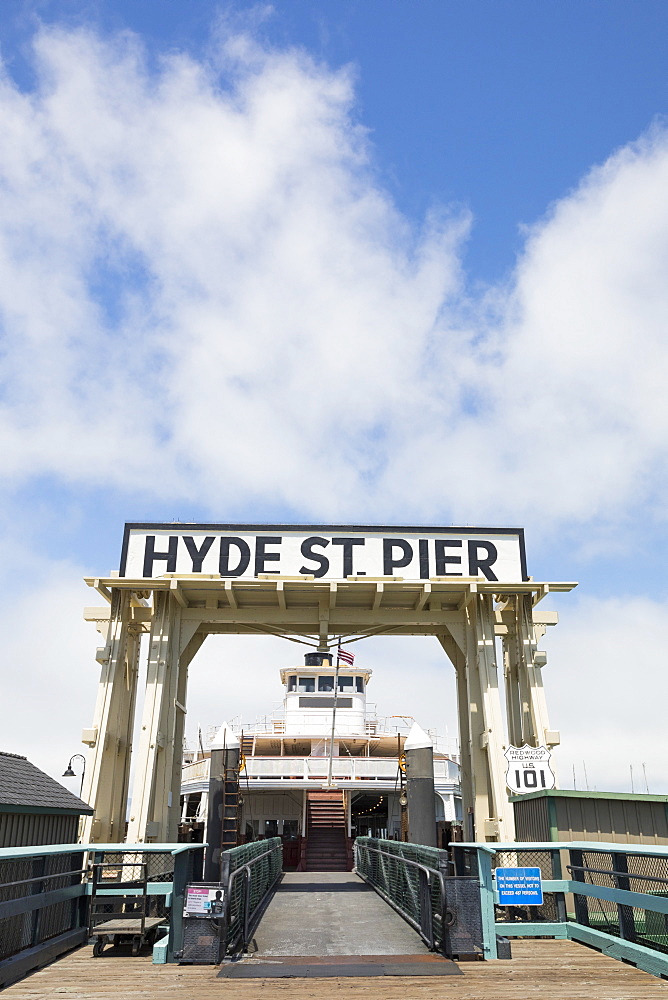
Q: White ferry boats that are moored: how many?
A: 1